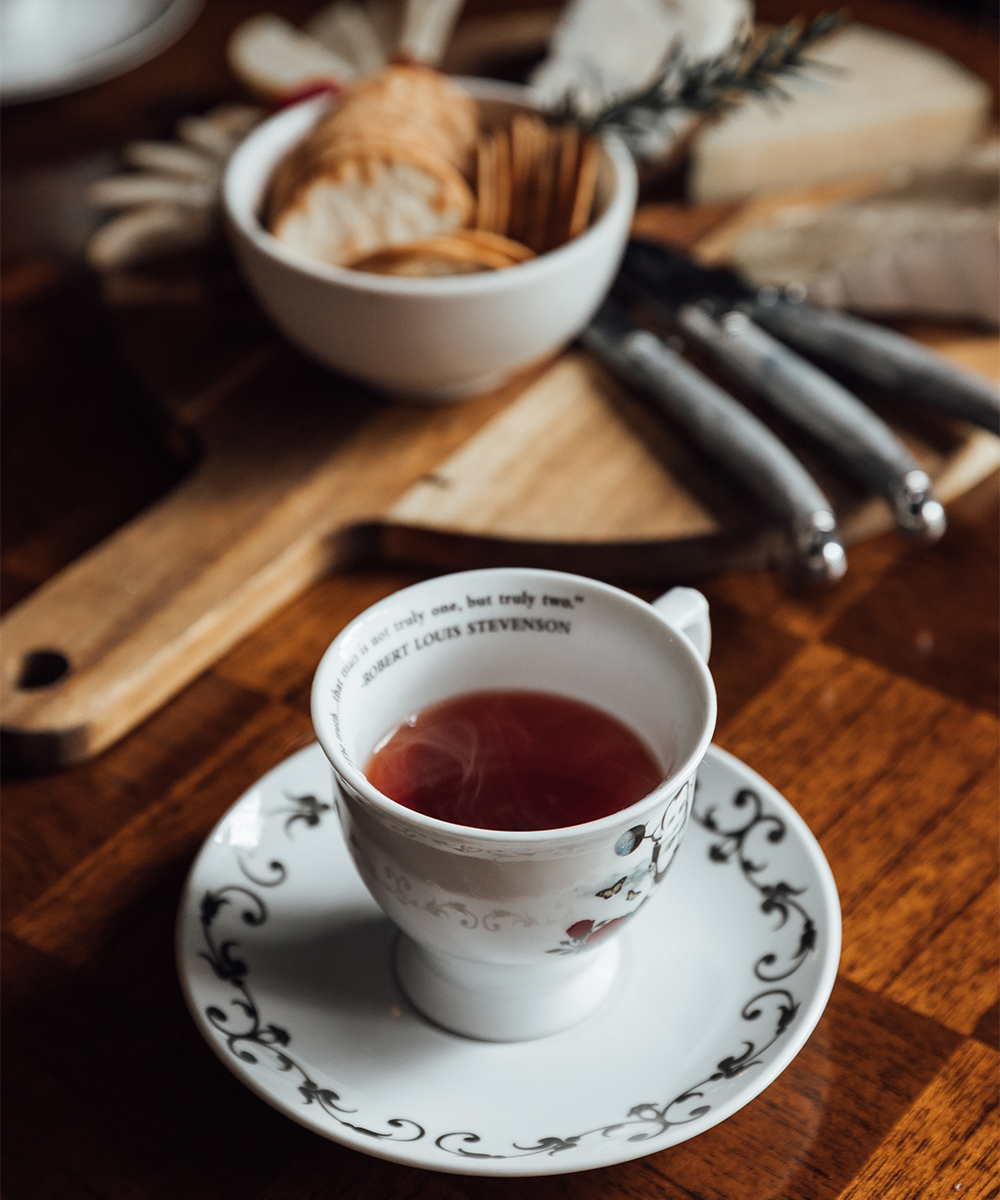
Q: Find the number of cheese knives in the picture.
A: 3